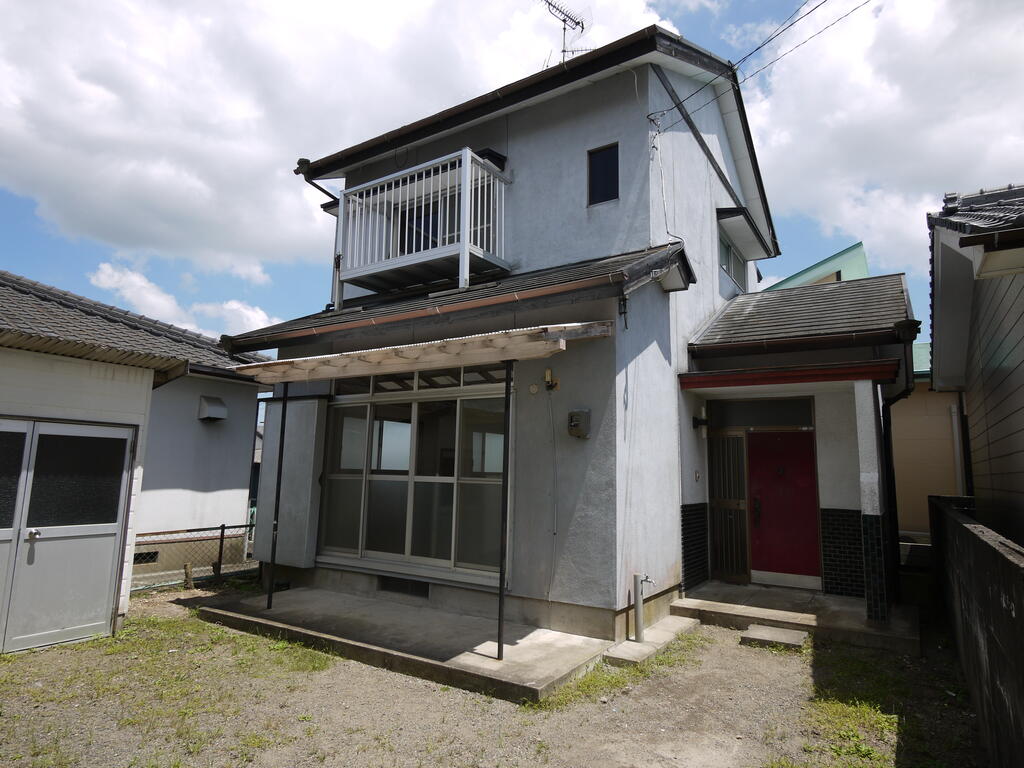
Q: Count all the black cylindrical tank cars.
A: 0